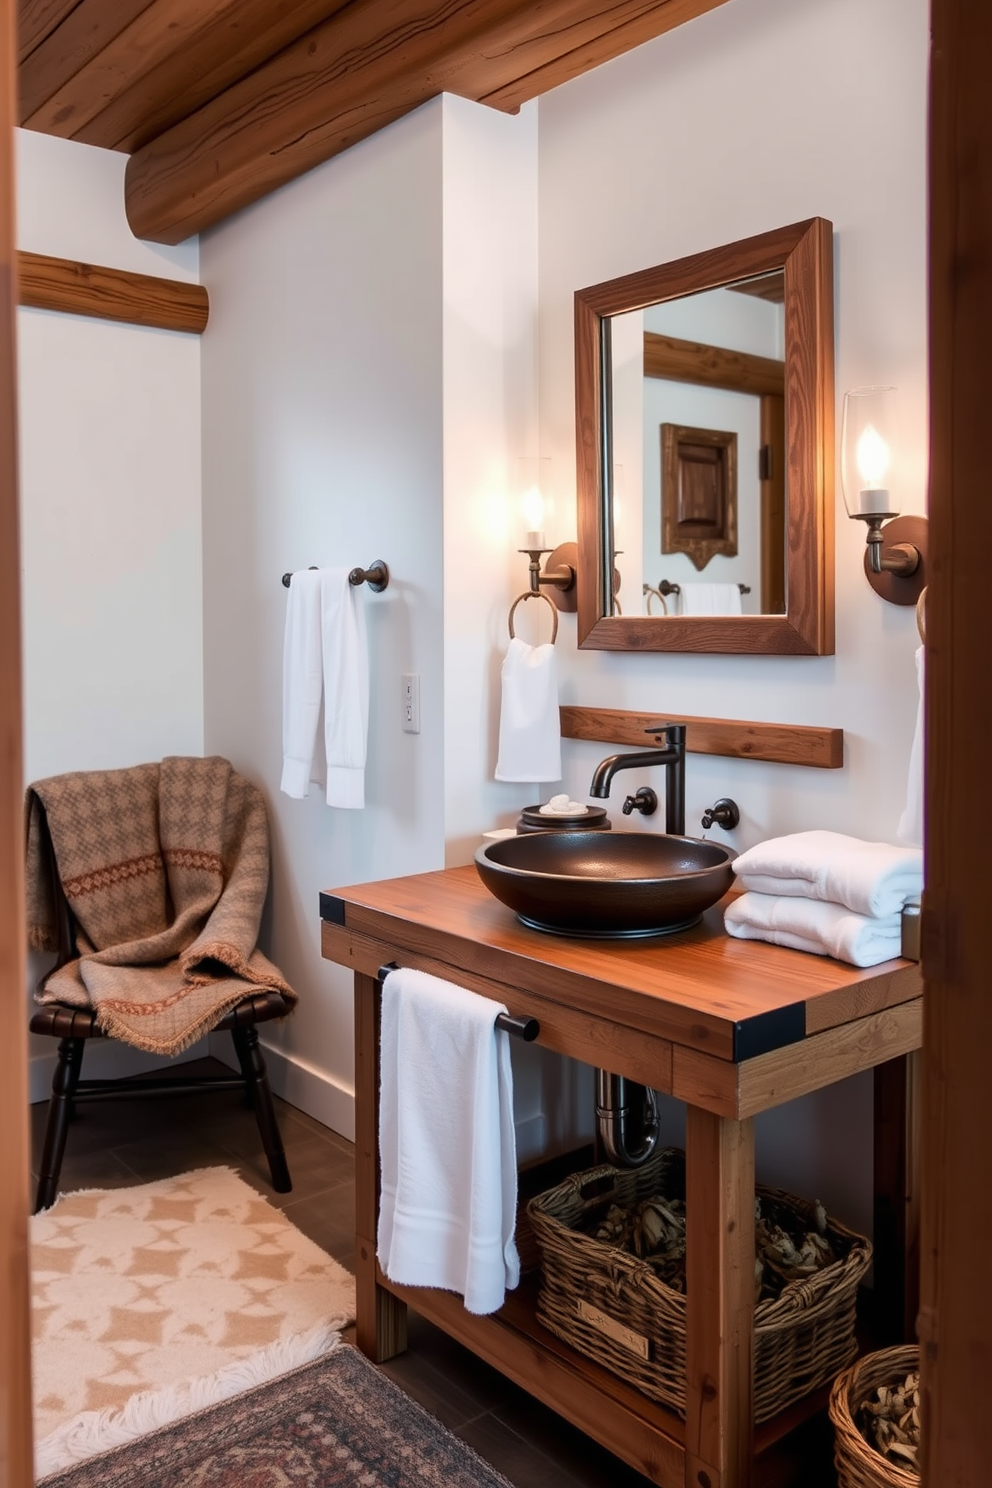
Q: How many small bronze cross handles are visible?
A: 2